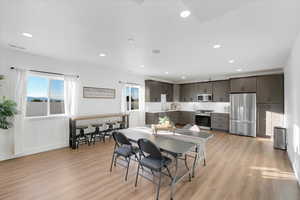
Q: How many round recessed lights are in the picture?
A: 9